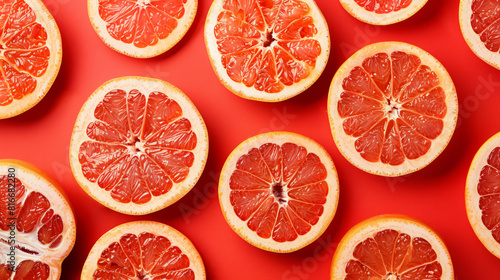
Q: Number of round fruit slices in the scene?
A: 12